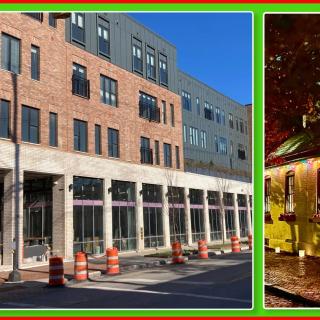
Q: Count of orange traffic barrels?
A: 7